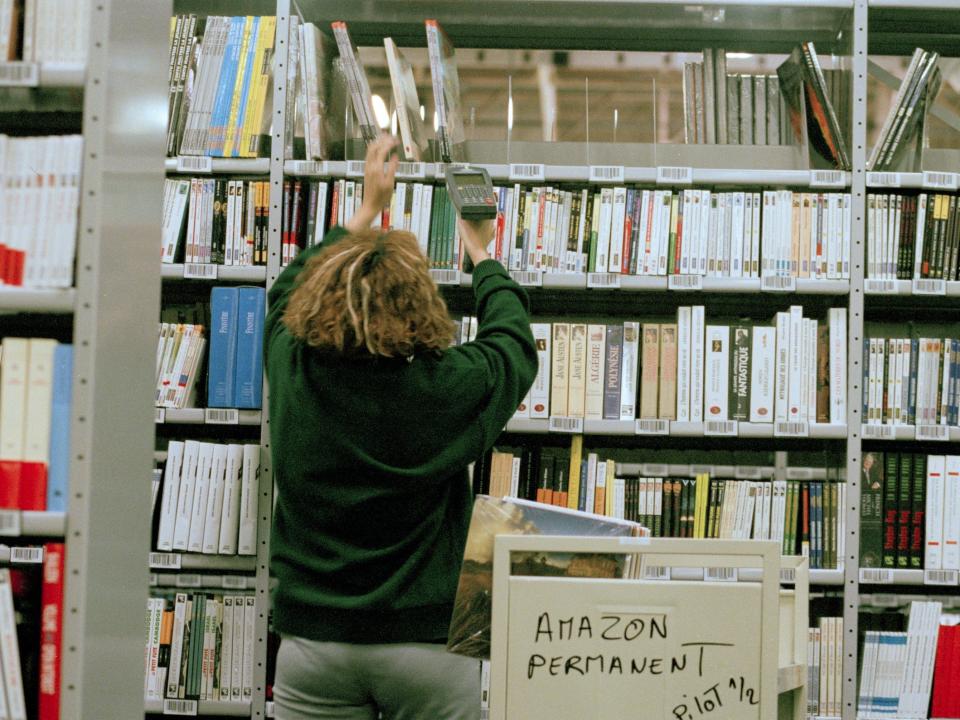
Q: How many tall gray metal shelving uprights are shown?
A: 3